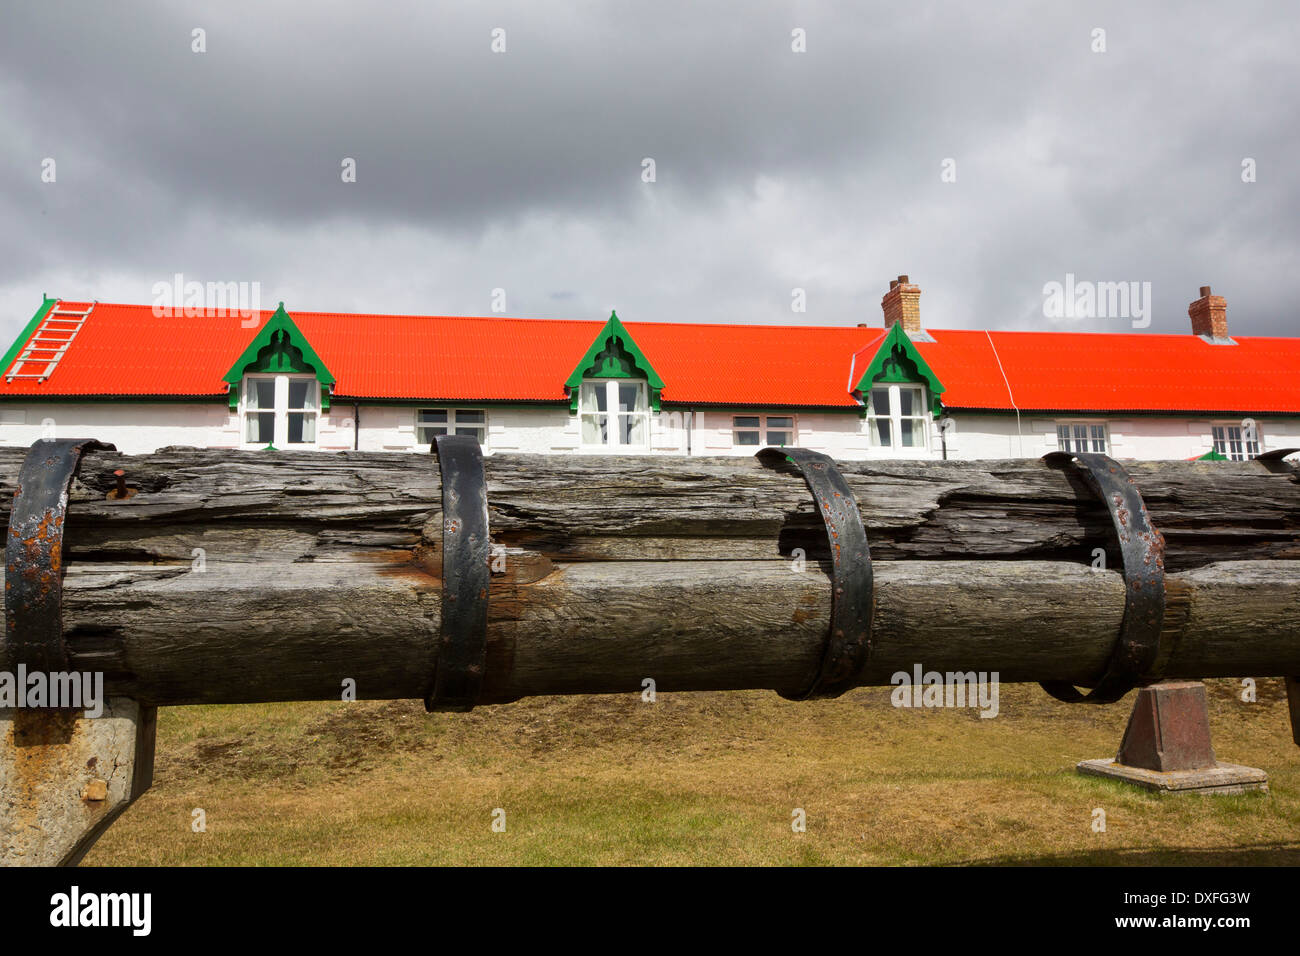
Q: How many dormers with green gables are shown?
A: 3